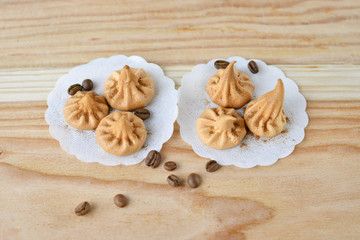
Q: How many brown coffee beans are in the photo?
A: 12